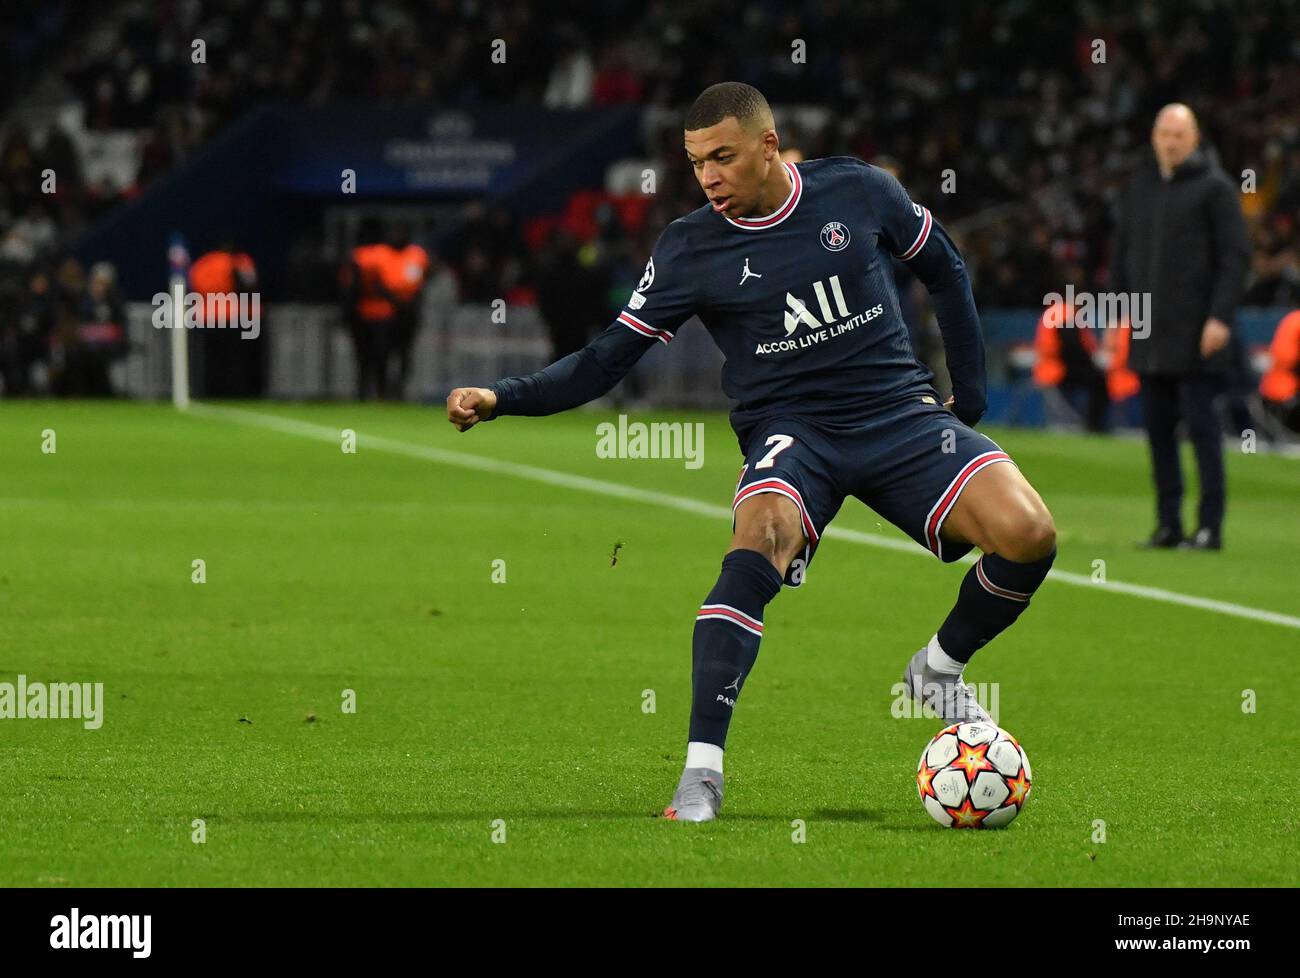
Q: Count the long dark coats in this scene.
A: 1